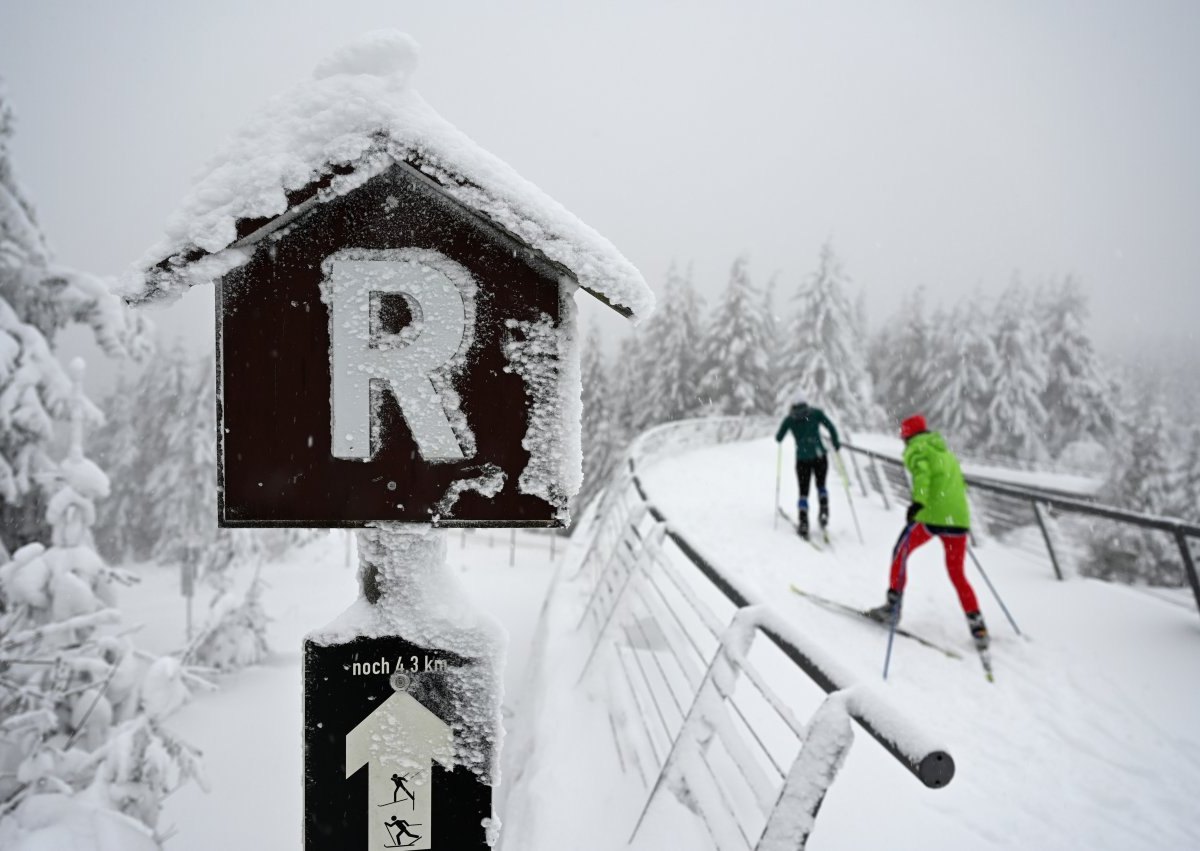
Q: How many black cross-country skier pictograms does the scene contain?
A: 2